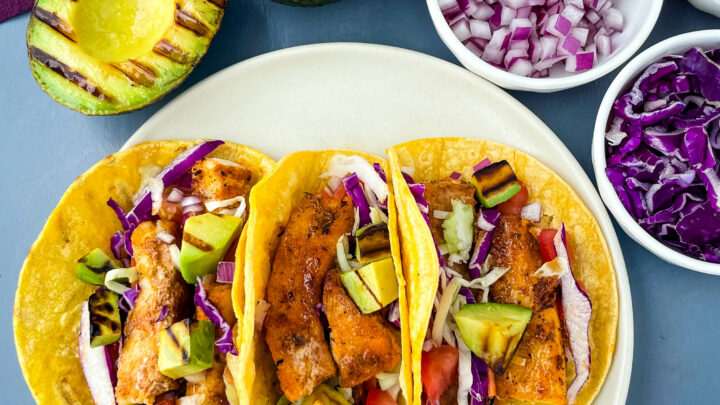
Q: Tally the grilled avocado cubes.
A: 8